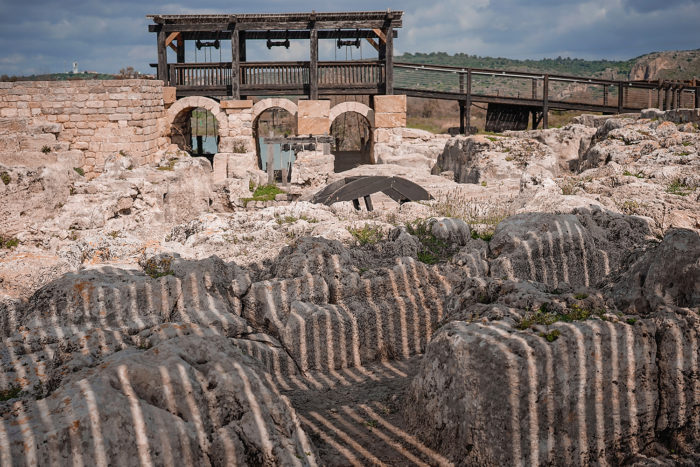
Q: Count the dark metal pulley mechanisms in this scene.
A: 3